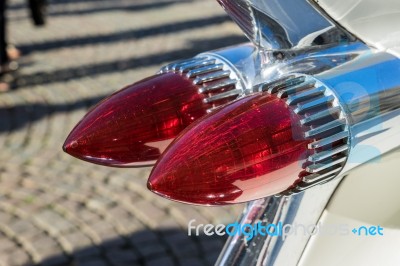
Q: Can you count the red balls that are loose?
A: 0